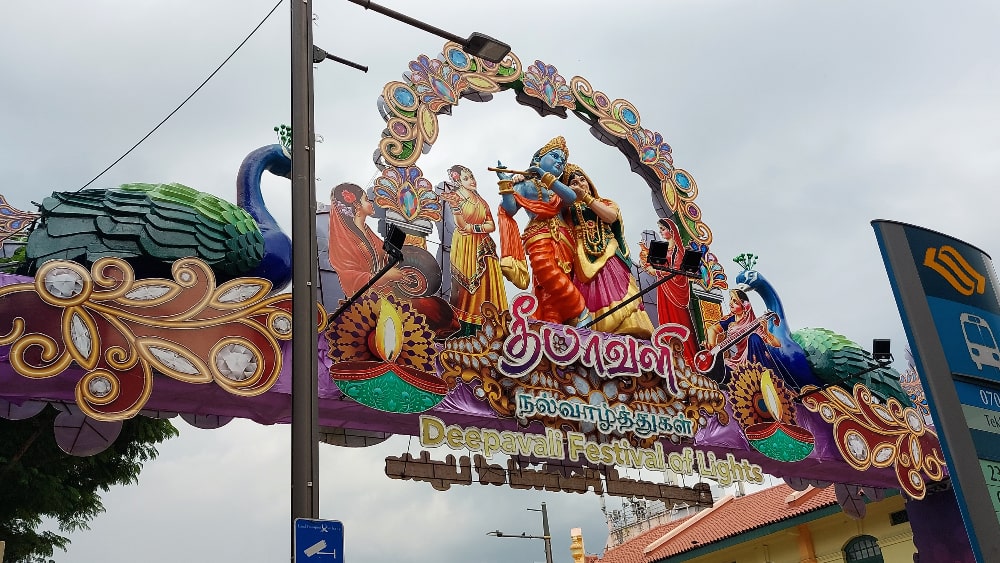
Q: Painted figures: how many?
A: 6